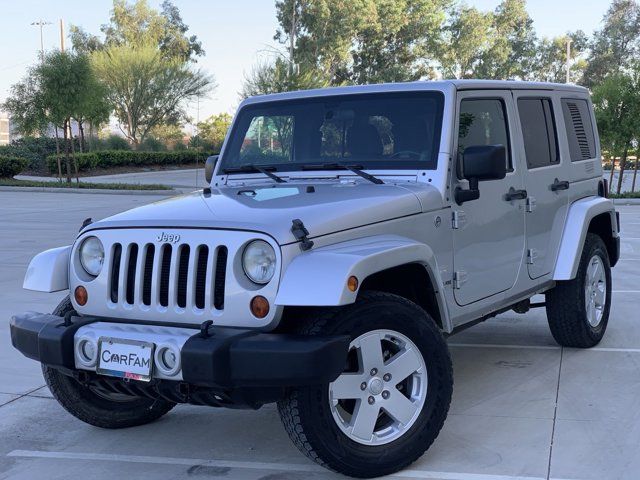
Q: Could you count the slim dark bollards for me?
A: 0